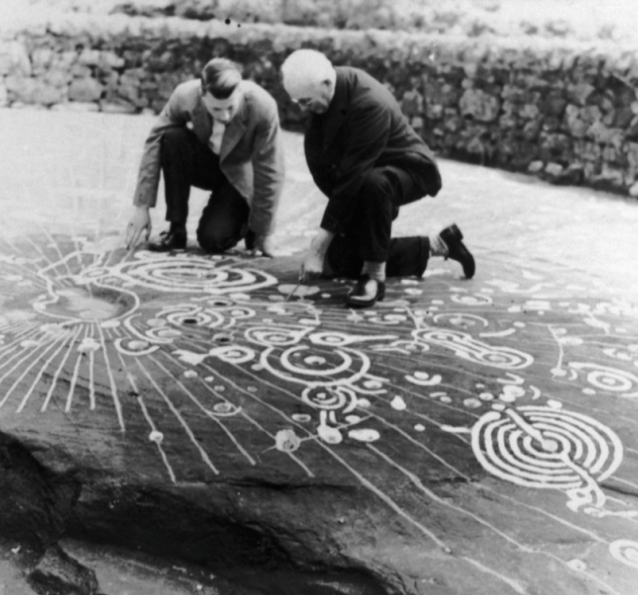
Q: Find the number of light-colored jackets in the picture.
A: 1